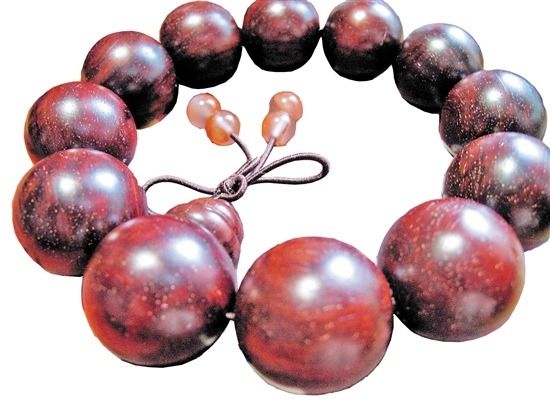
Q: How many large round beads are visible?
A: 12